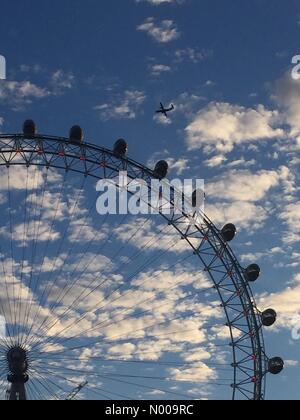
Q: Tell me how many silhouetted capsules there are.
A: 9